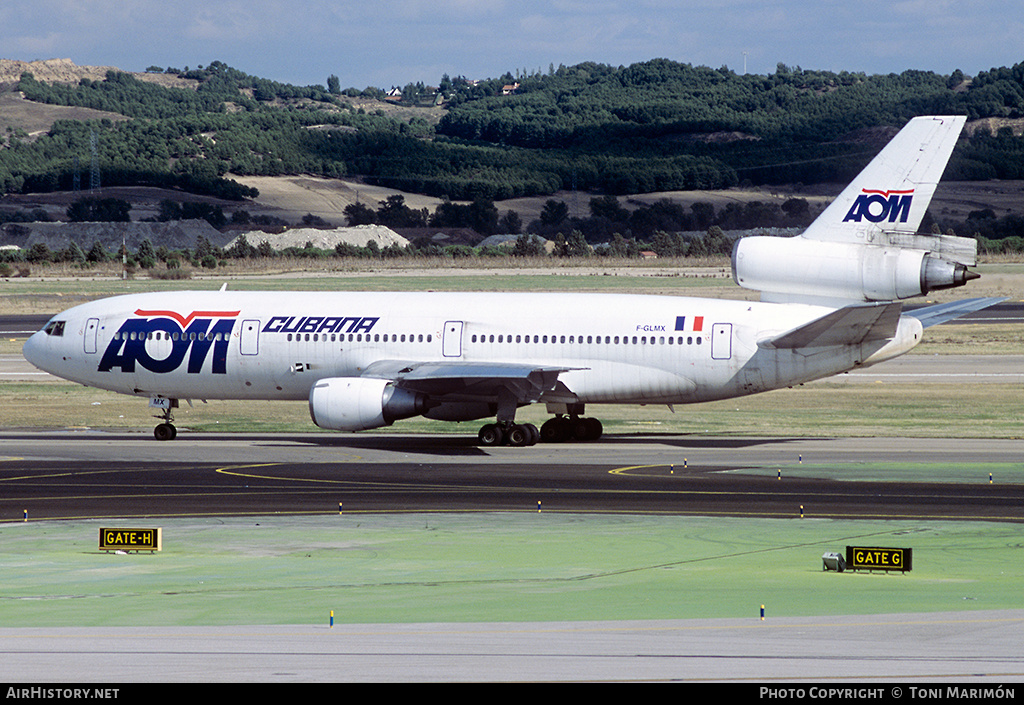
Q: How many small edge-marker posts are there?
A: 11